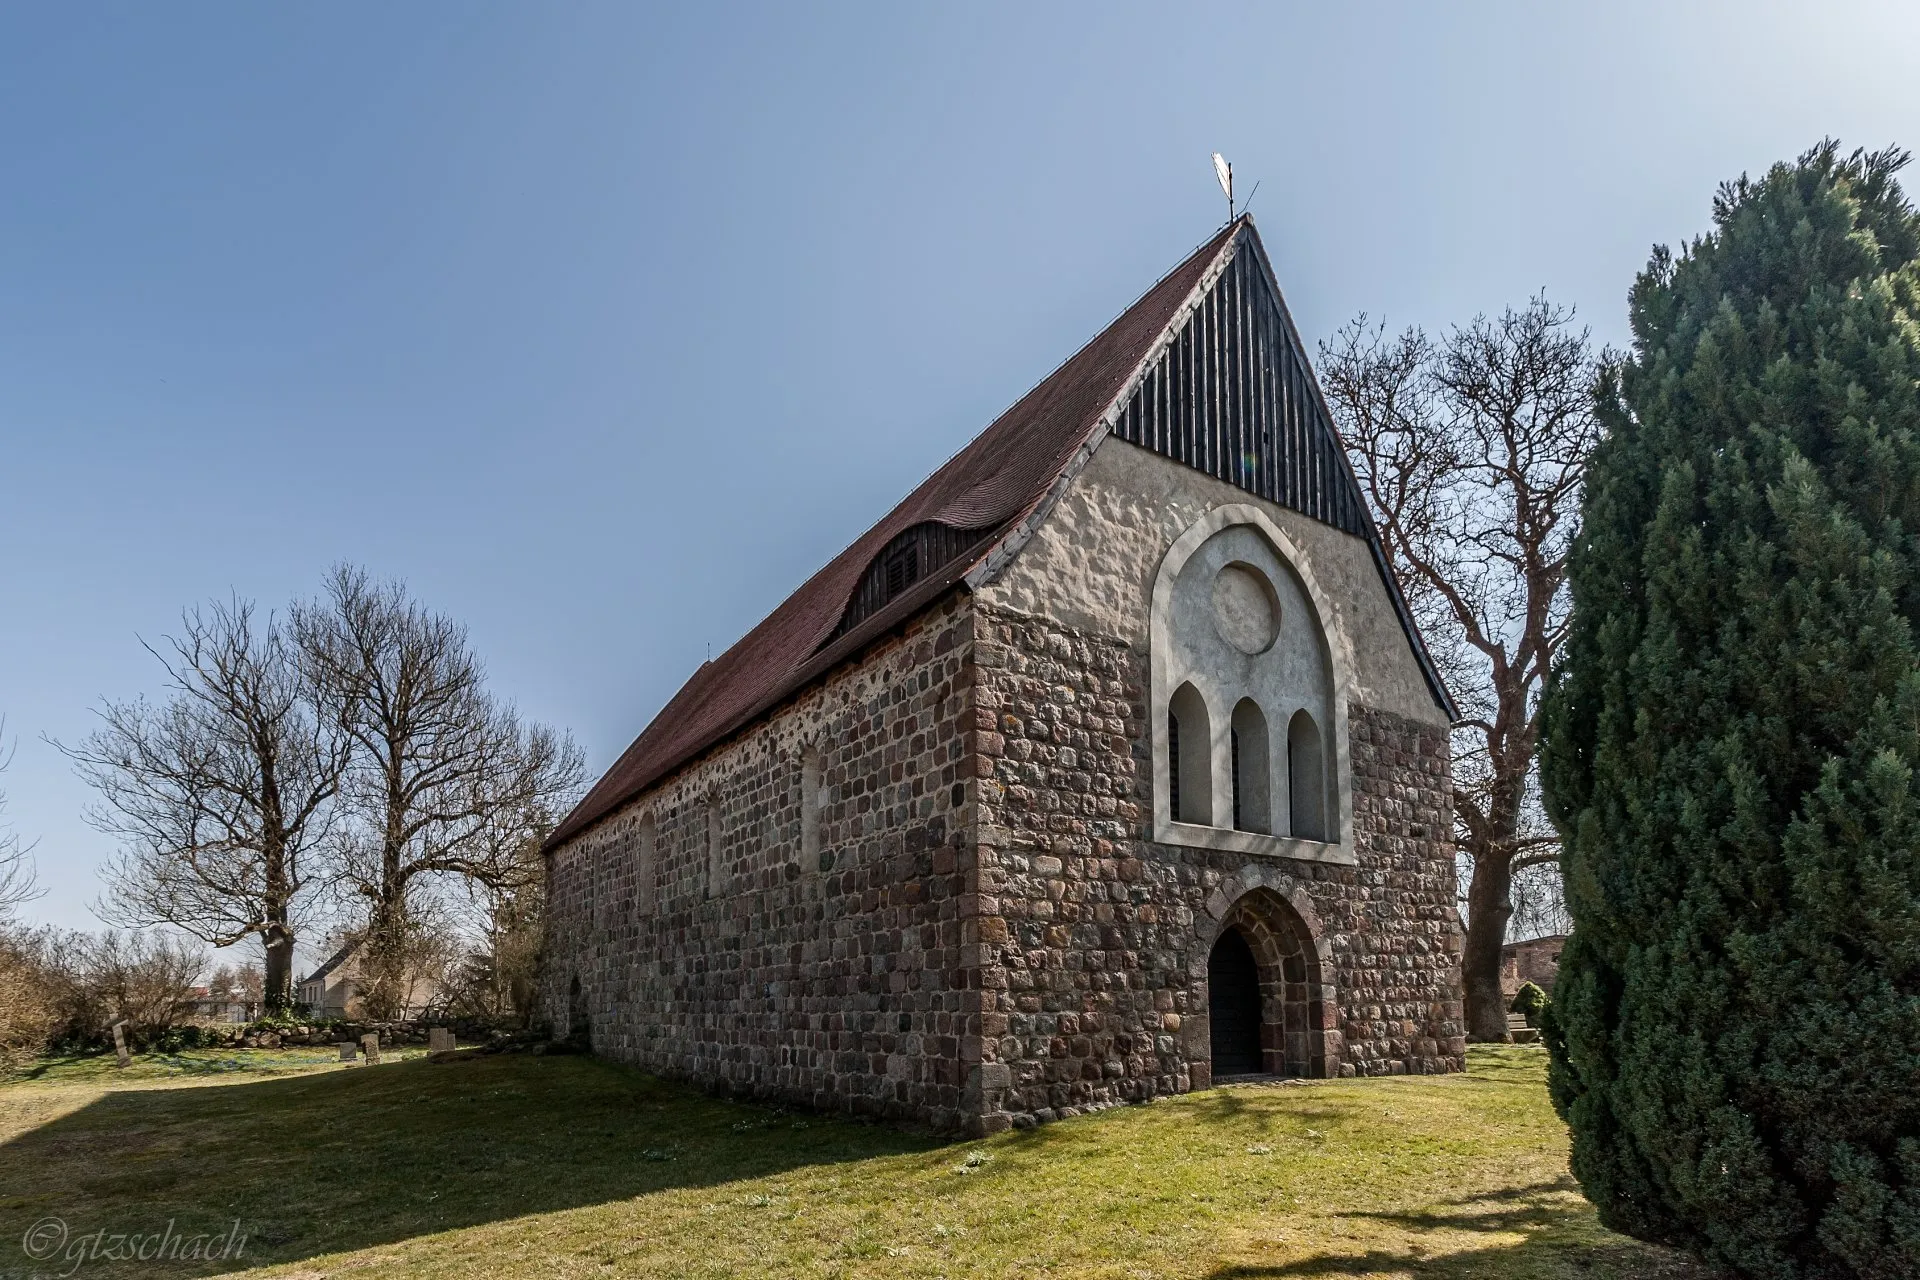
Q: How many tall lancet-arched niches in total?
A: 3